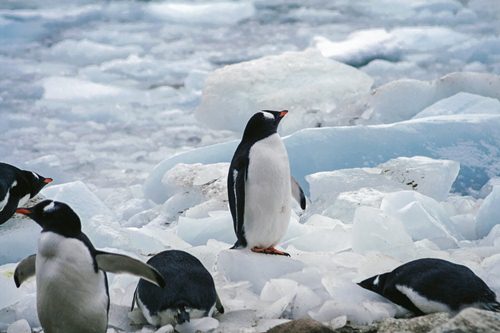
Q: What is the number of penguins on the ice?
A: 5